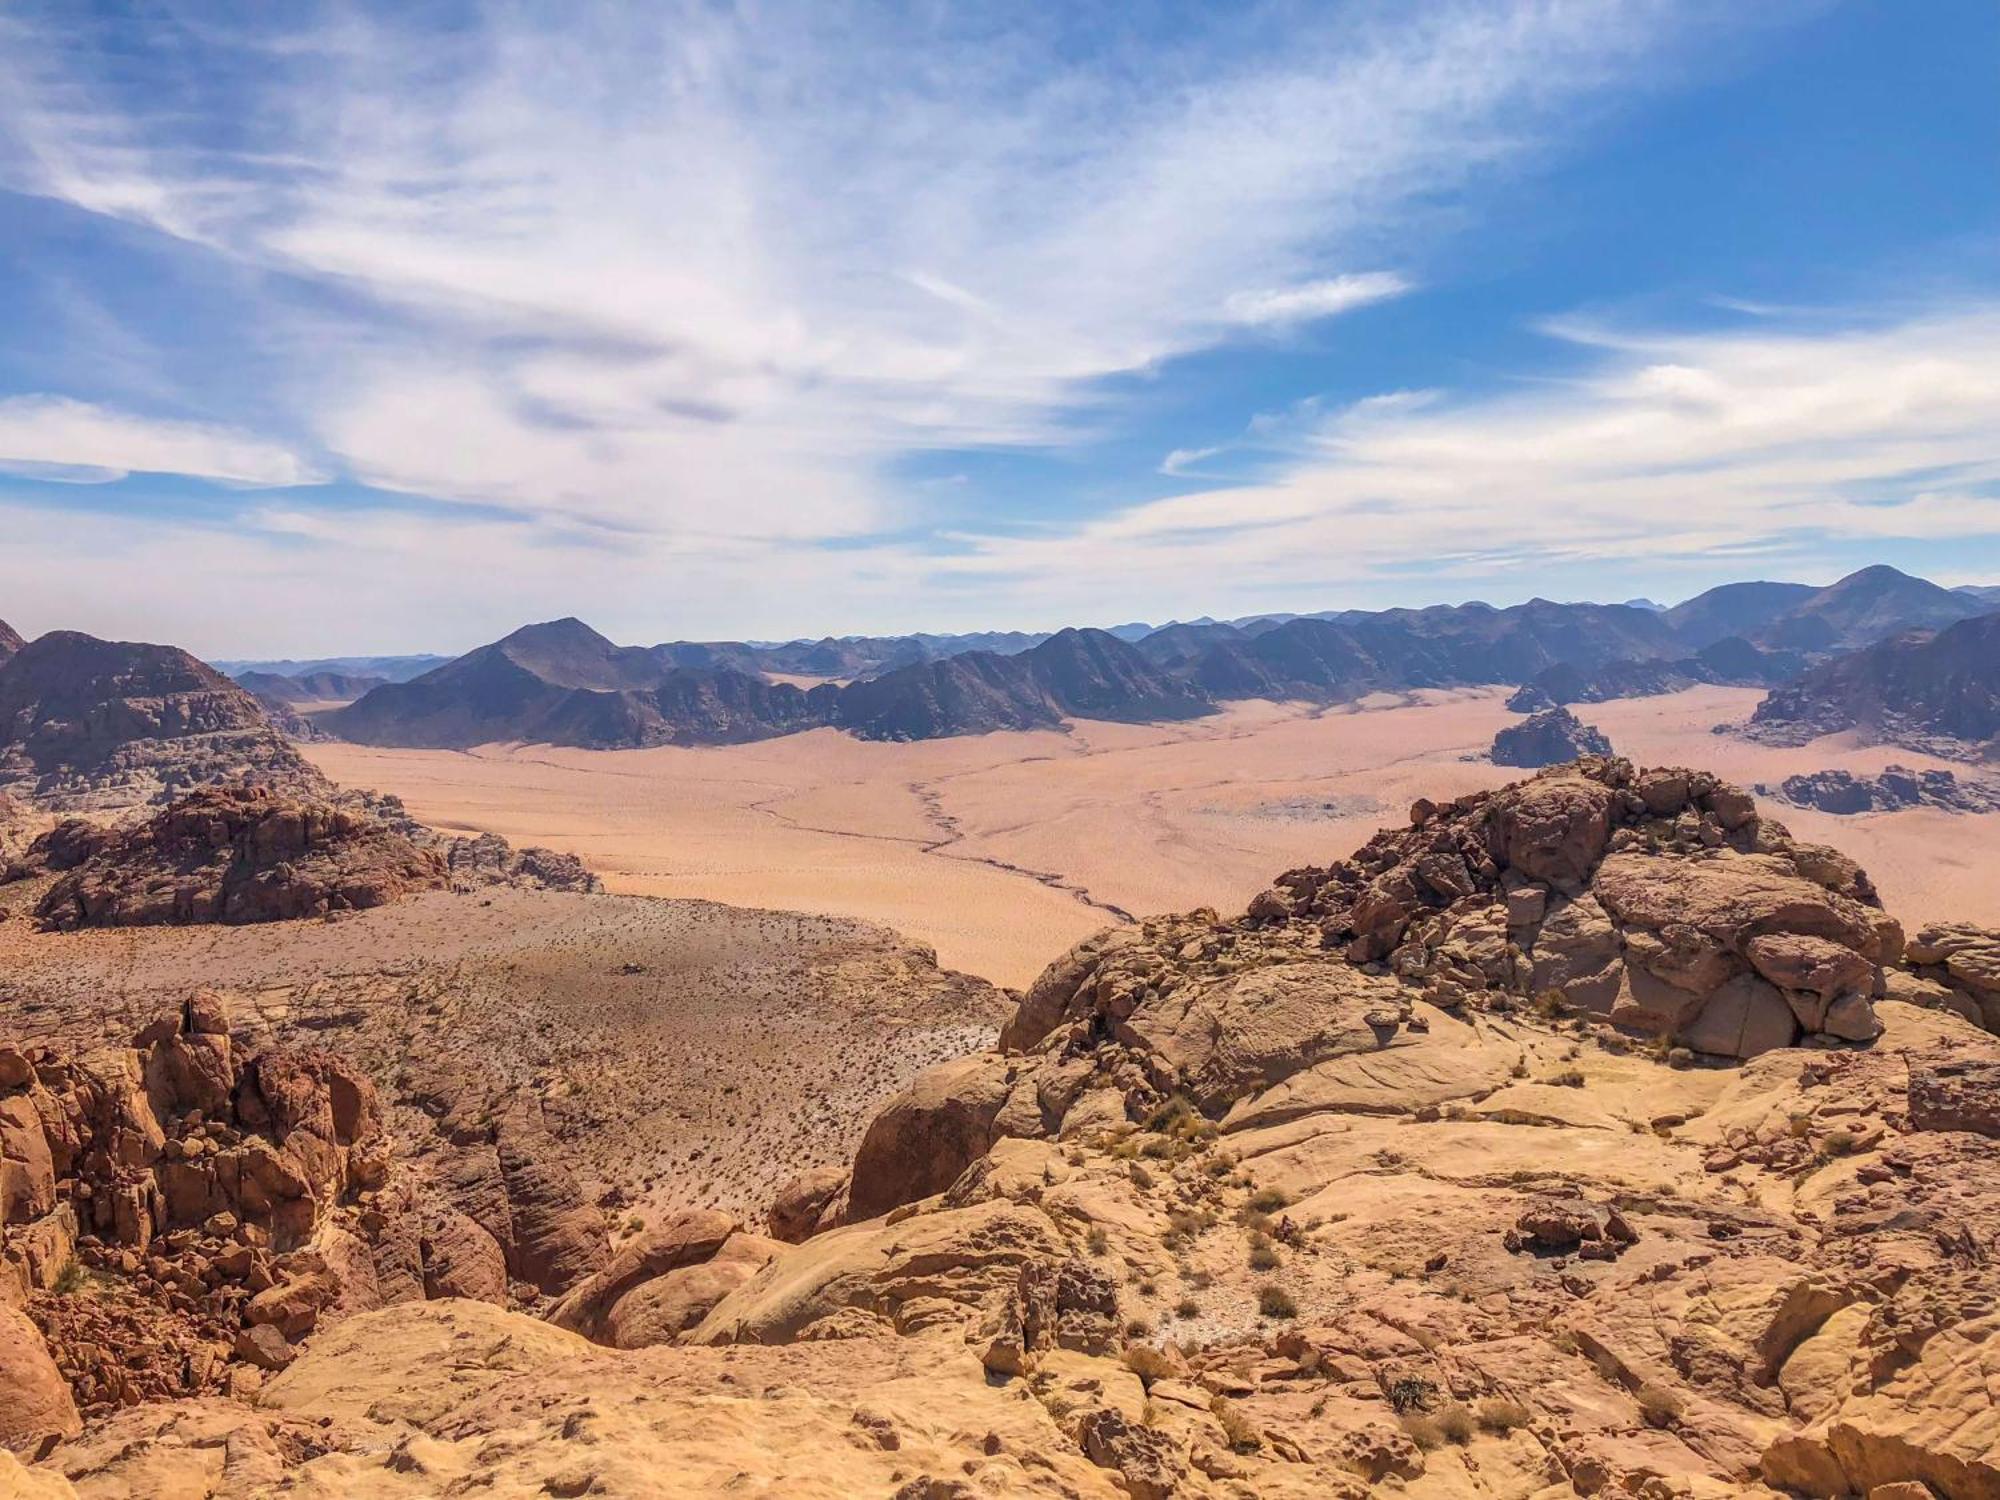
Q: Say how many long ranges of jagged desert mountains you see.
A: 1